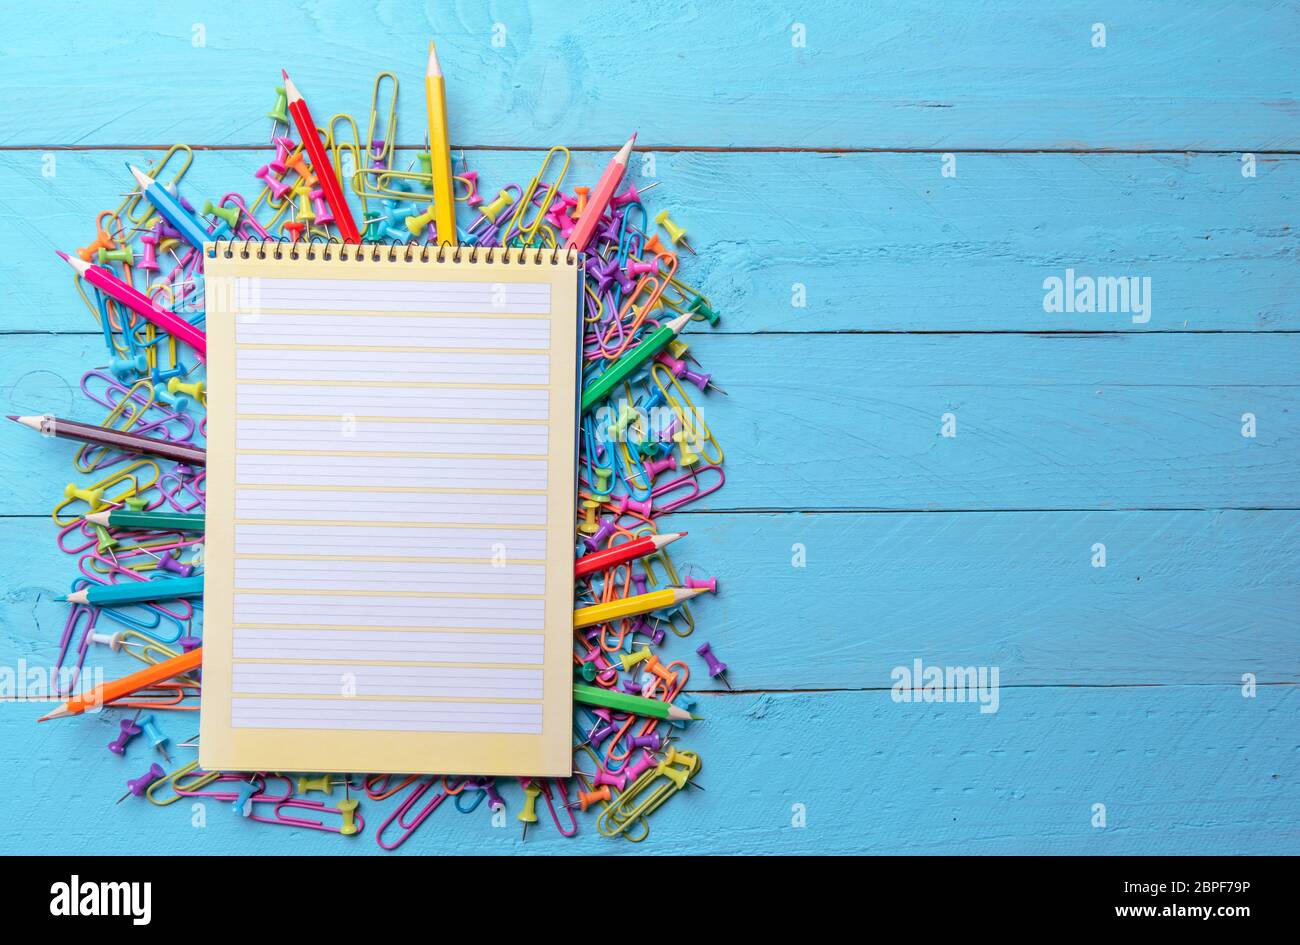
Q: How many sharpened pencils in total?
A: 13